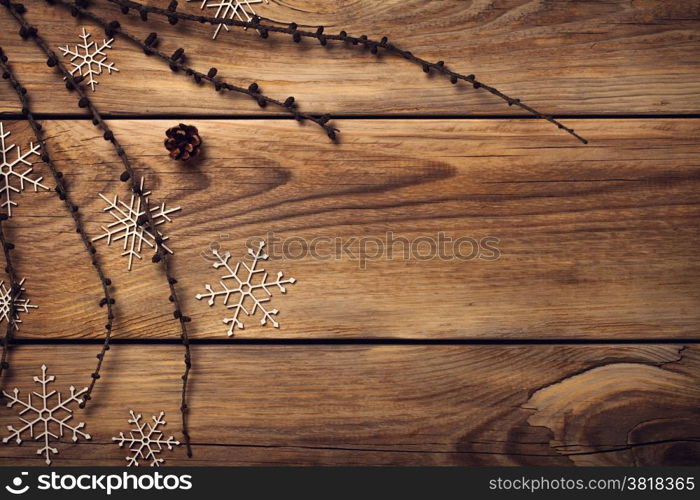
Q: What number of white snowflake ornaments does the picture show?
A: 8